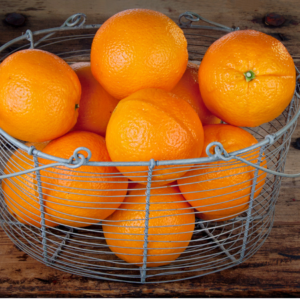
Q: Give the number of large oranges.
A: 10